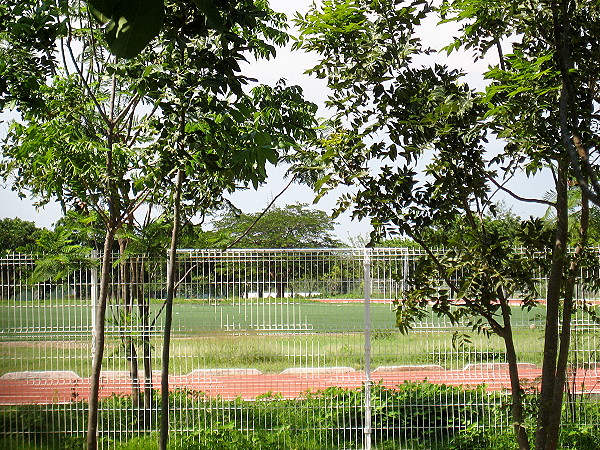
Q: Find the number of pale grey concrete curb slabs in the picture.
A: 7